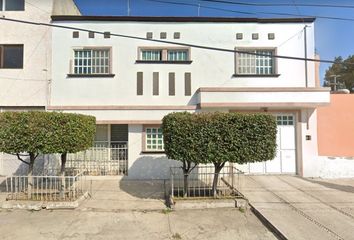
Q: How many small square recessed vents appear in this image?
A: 9